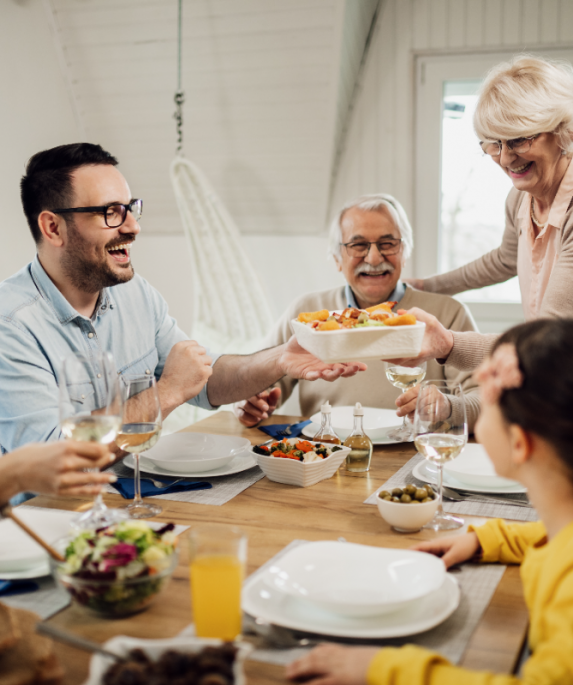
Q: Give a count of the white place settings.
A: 5